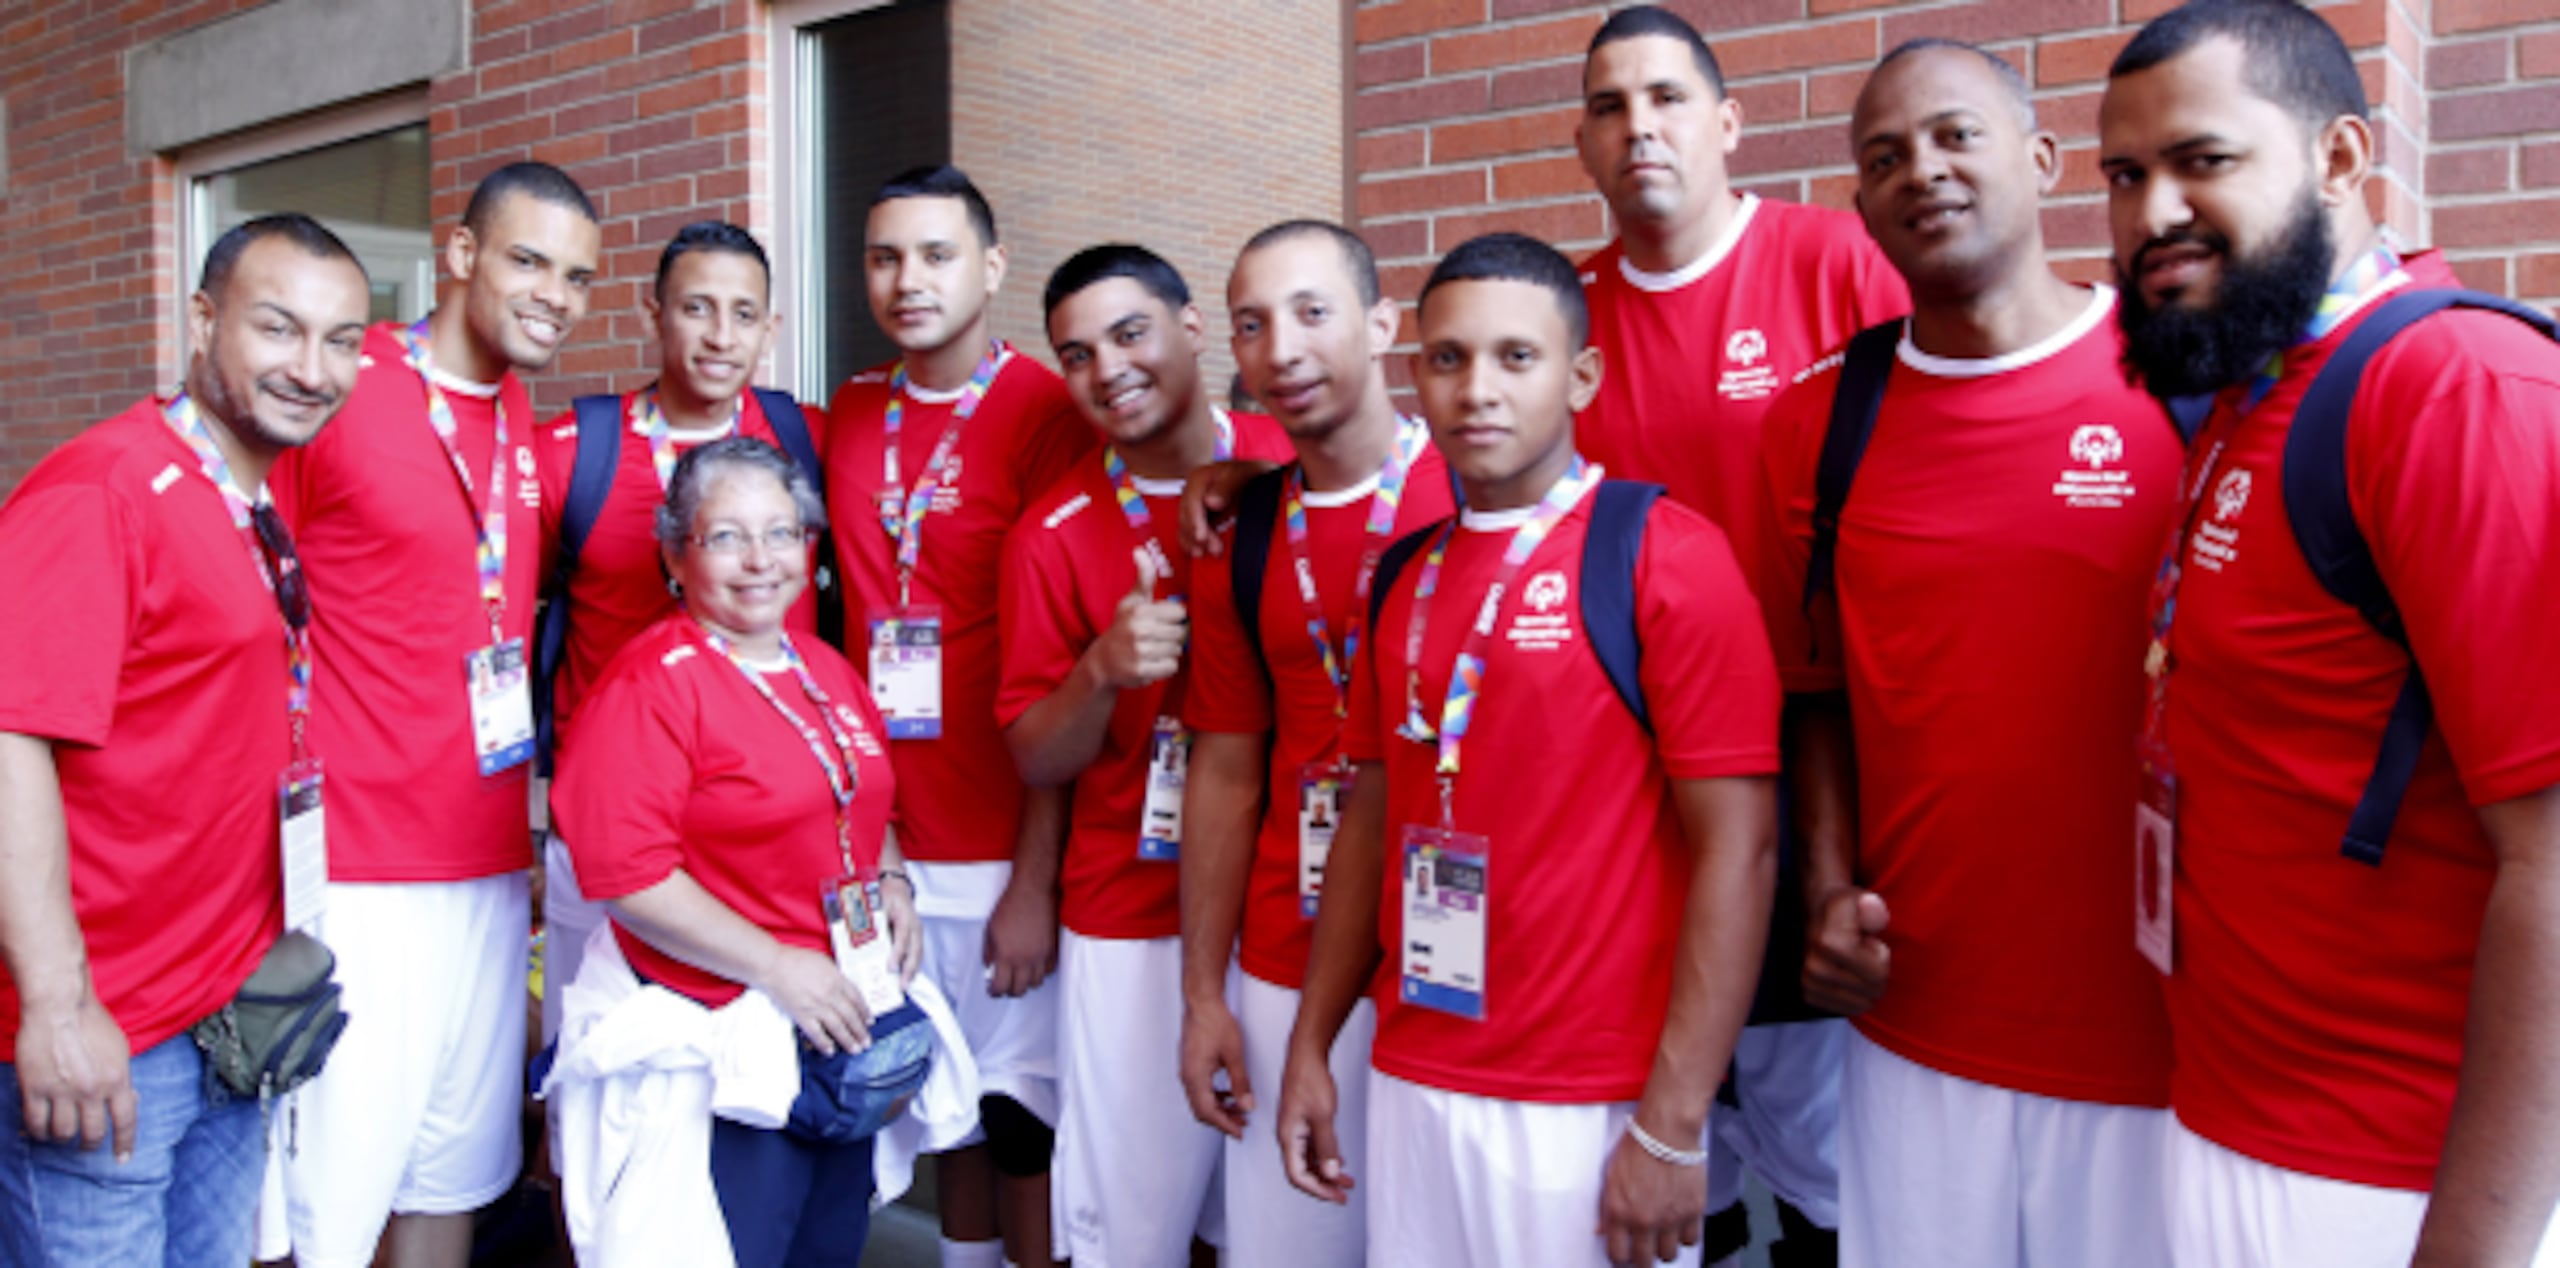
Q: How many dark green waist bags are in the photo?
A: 1